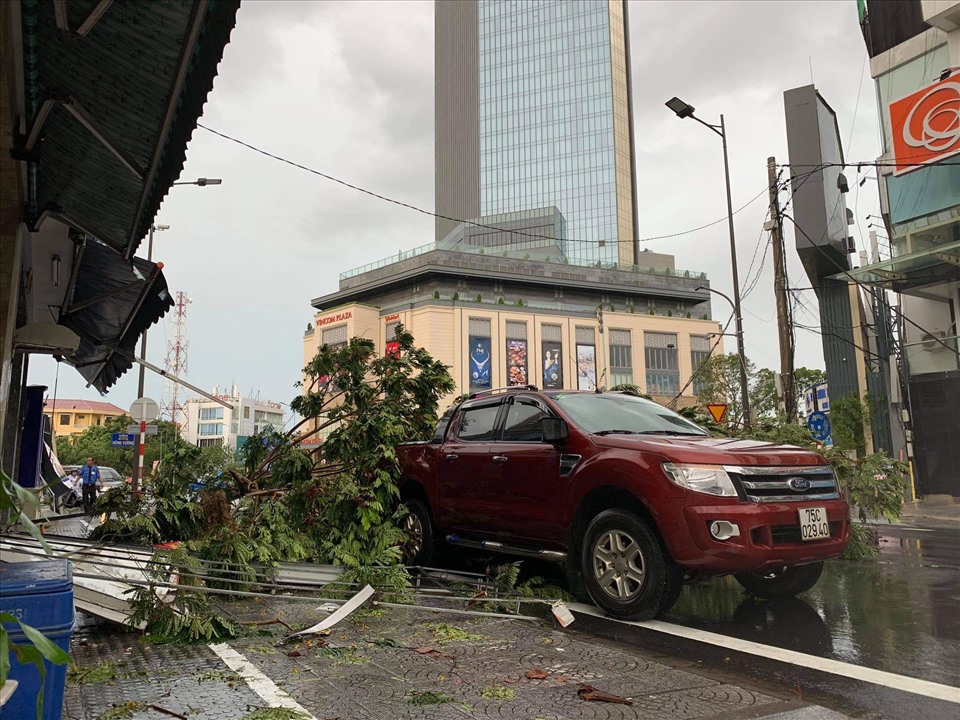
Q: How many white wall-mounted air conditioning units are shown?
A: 1